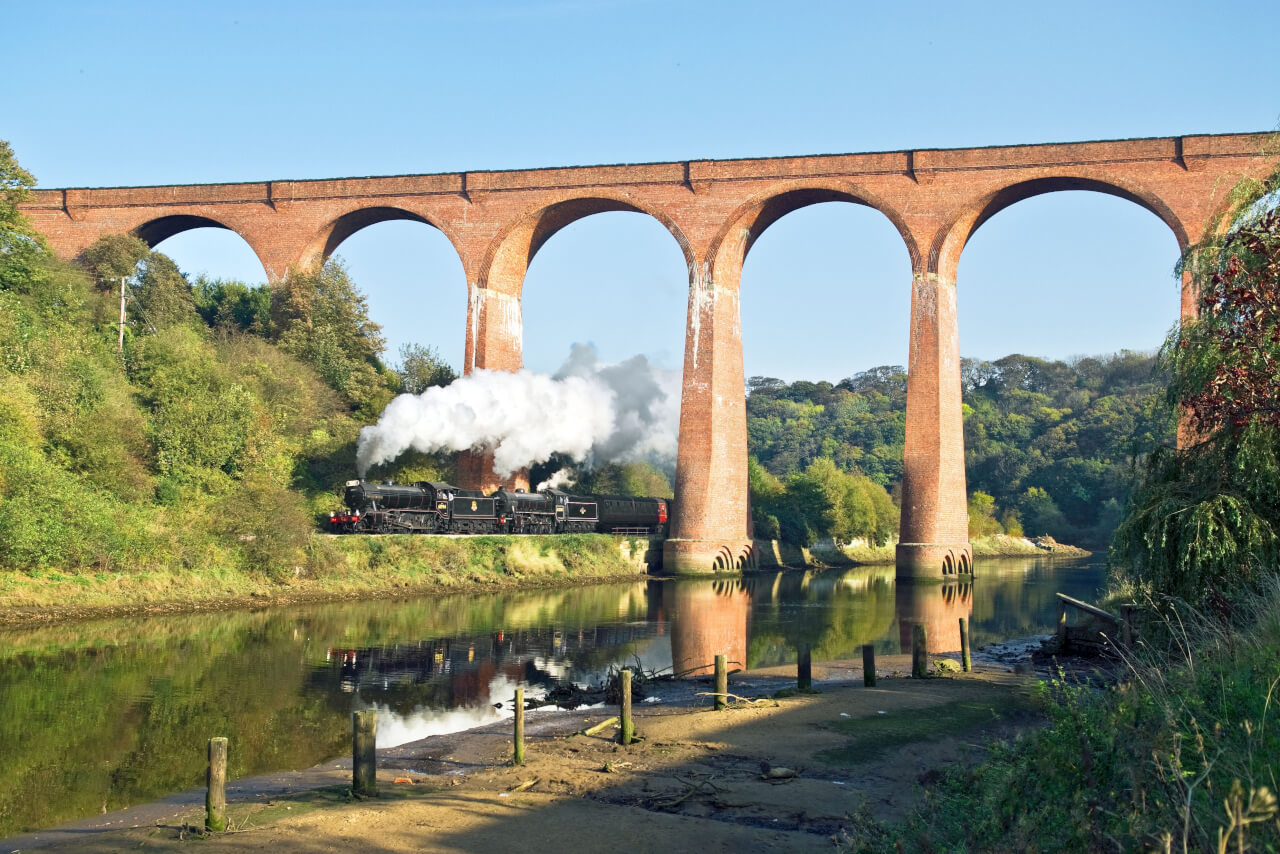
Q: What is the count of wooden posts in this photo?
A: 9